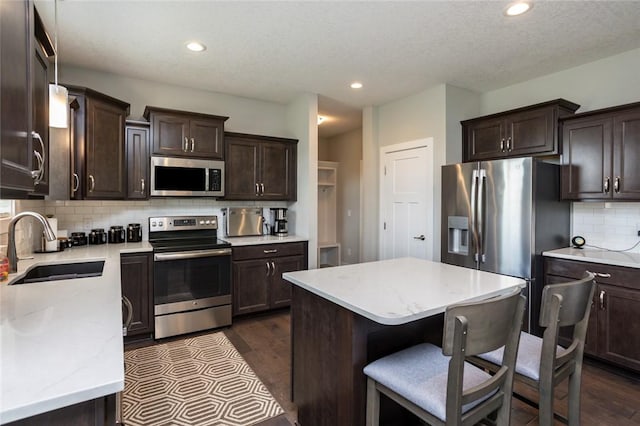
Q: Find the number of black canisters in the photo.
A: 4